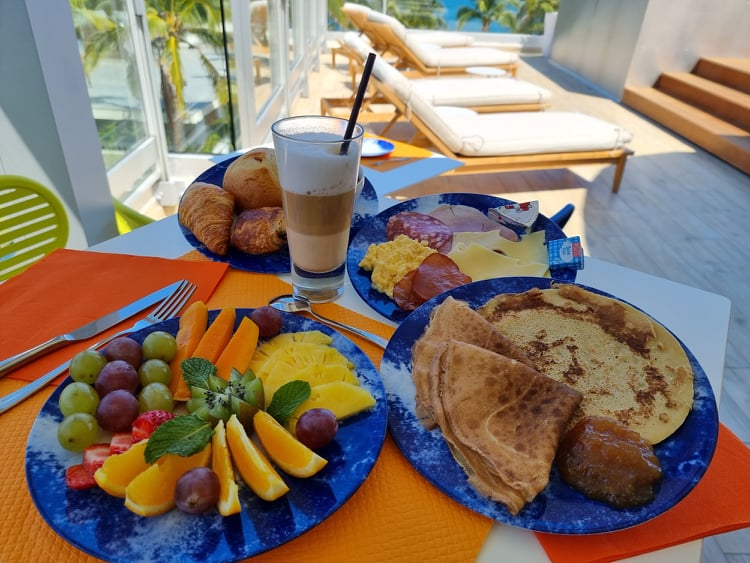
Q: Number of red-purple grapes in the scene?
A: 6